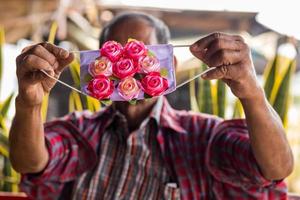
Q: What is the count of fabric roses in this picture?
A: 8